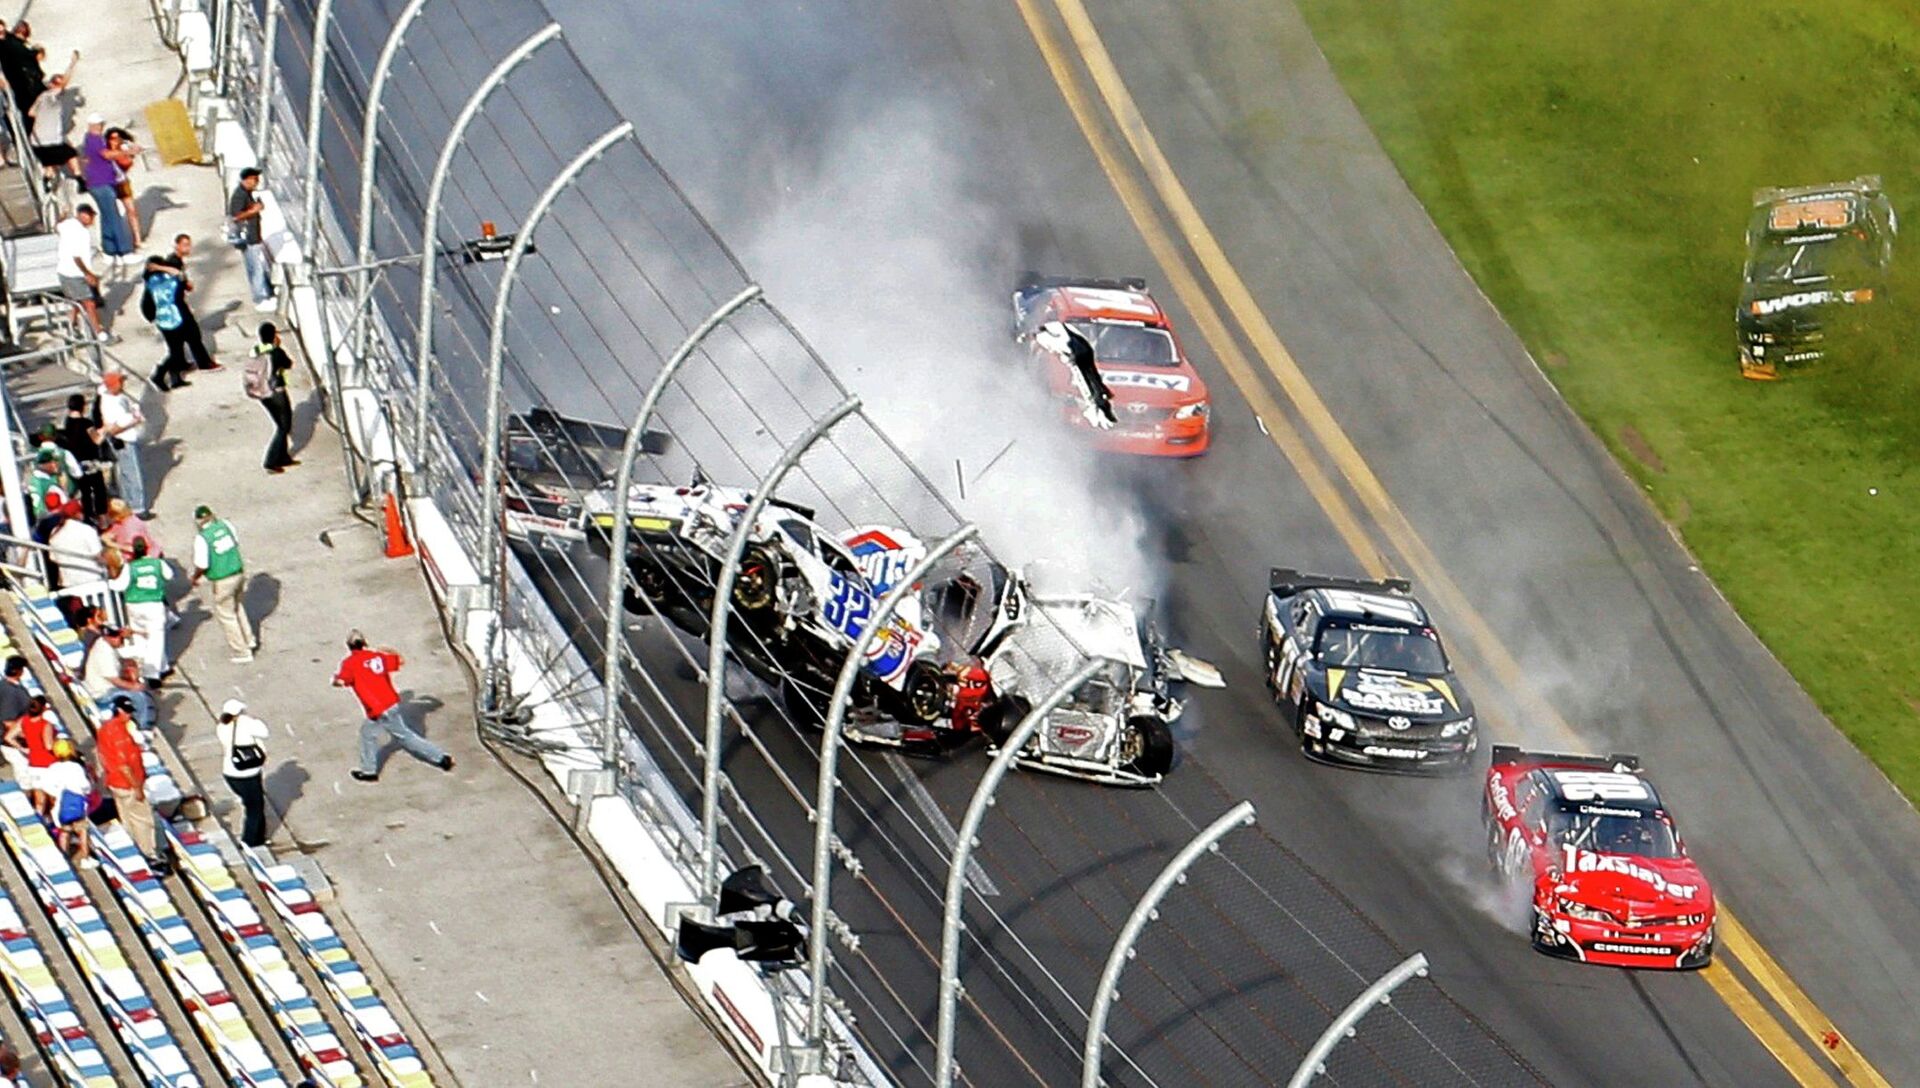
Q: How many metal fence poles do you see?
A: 11